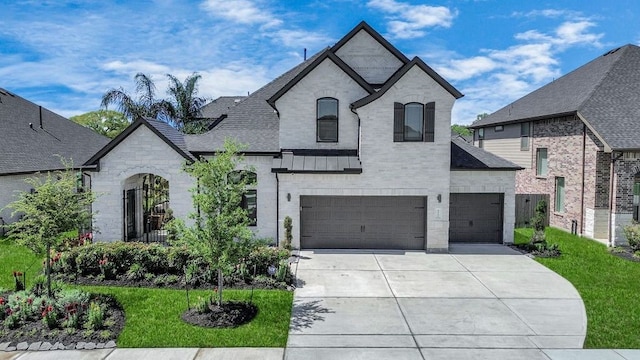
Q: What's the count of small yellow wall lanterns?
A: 0